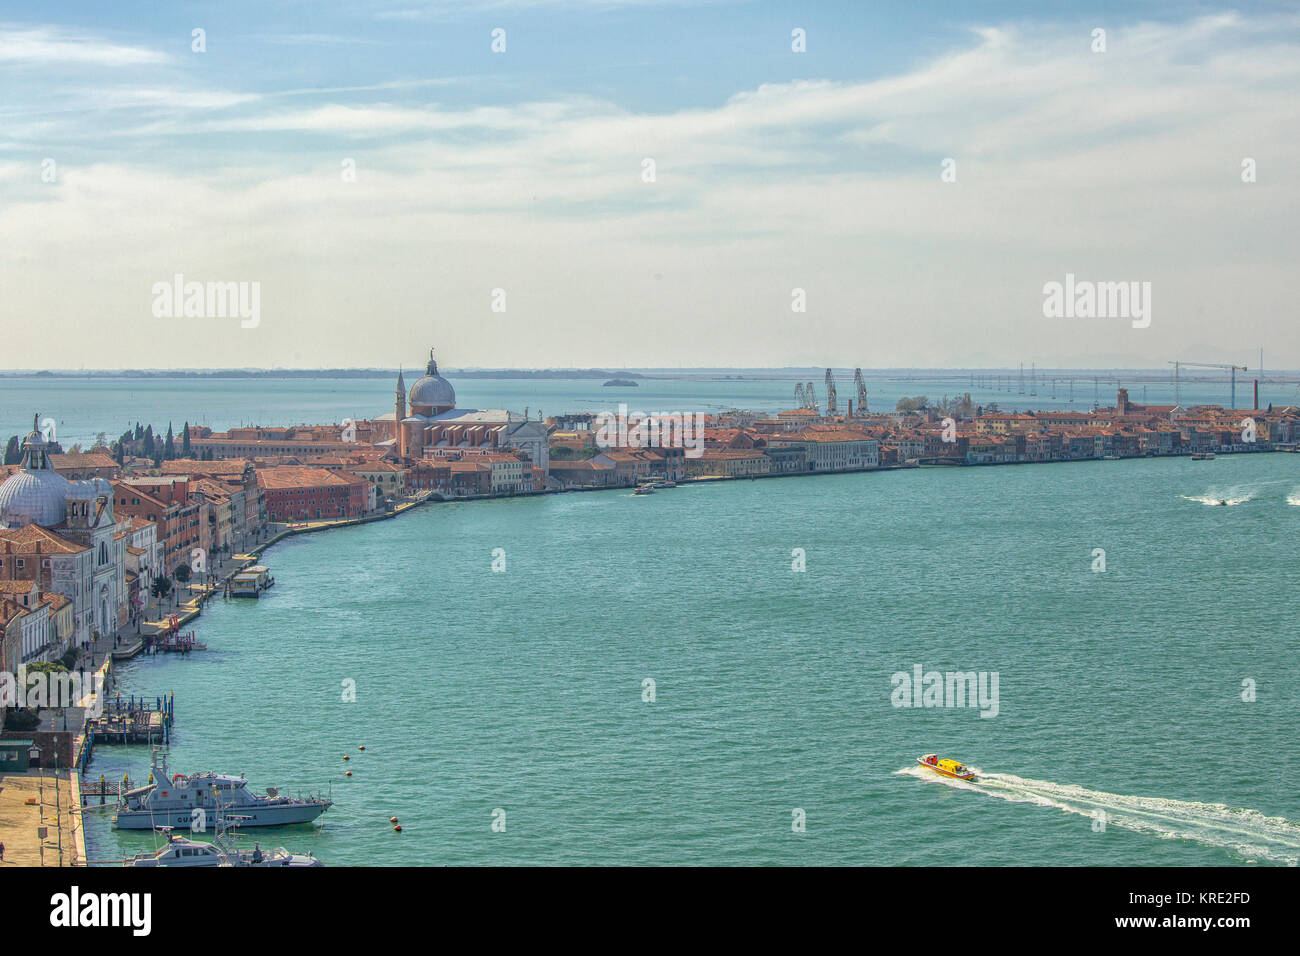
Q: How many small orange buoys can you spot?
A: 5